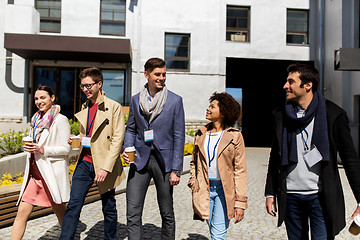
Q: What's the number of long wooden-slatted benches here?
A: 1